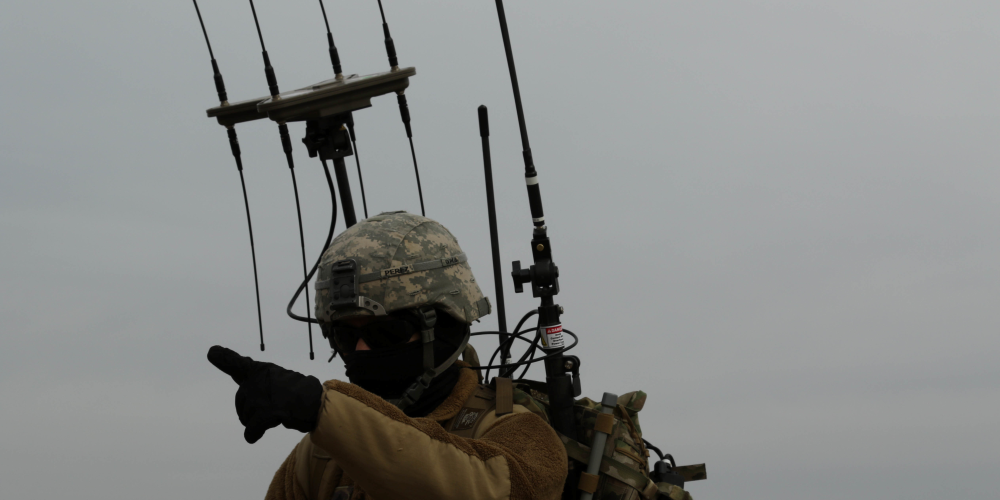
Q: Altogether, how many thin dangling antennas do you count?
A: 4